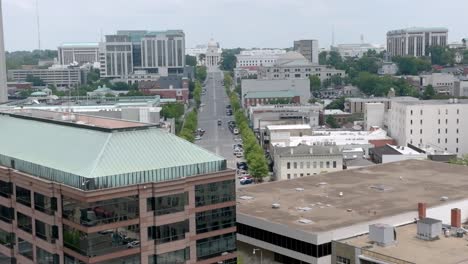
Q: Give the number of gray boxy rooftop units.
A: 2